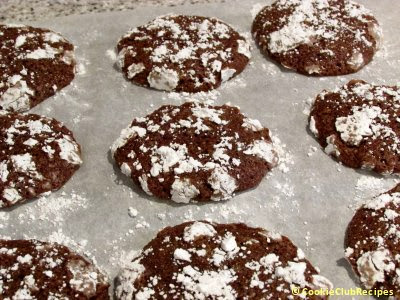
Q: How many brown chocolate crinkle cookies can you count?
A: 9